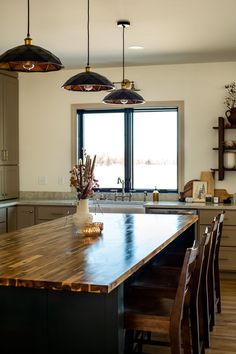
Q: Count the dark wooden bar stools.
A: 4